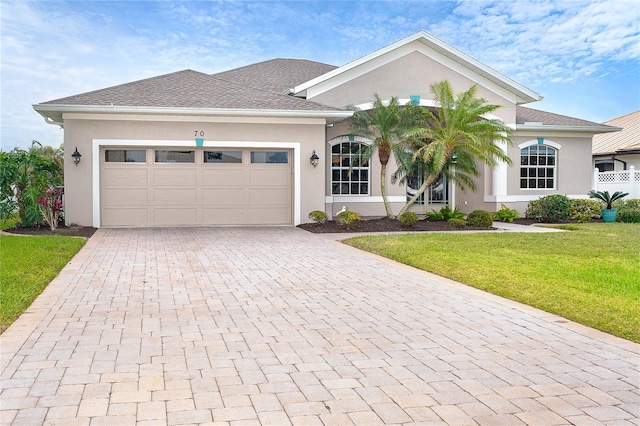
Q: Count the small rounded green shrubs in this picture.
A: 5